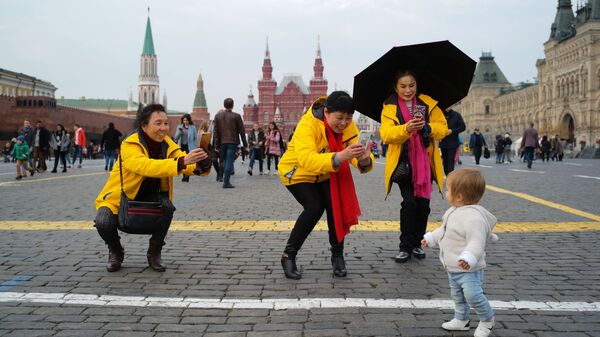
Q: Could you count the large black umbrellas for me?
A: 1